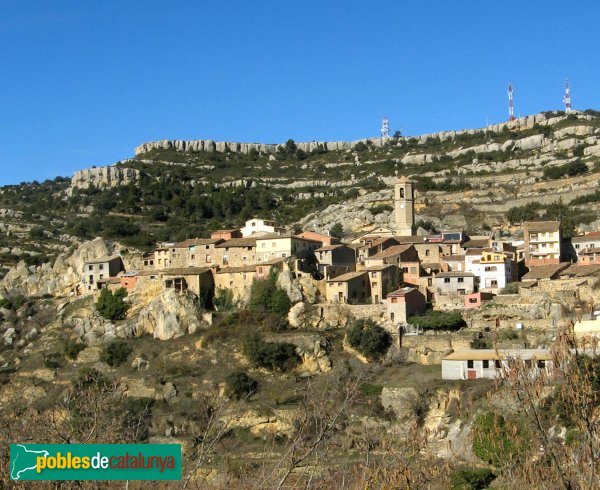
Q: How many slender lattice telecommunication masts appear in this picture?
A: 3